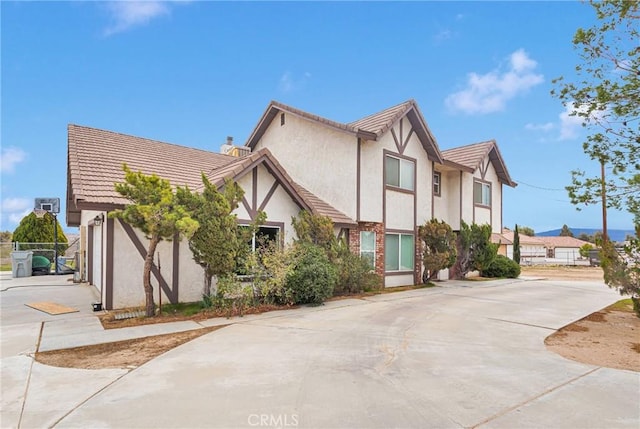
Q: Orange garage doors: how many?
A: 0